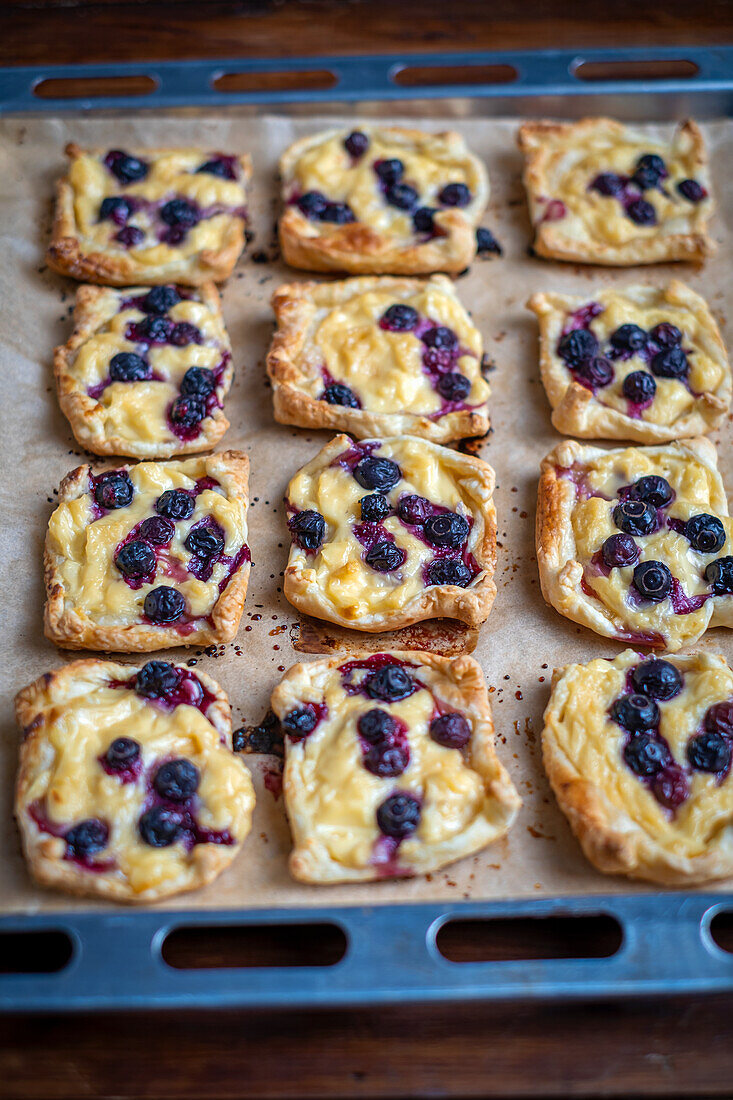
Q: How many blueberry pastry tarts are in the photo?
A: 12